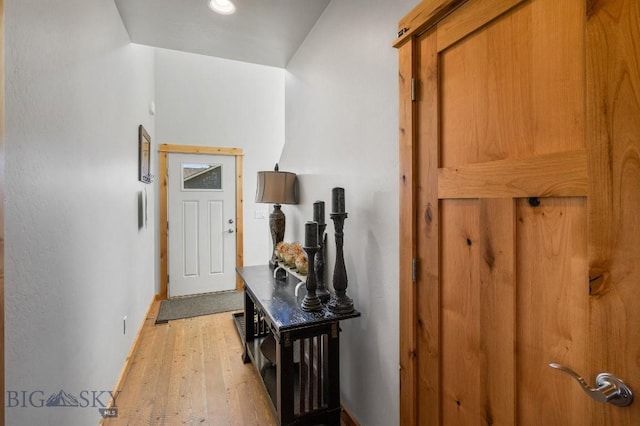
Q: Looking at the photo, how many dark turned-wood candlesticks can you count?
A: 3